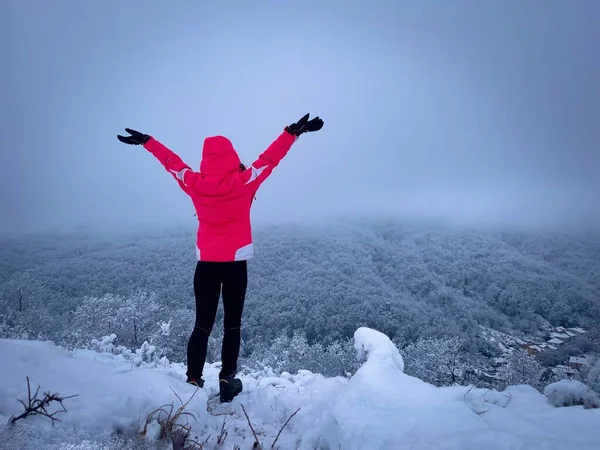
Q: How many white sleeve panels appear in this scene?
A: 2